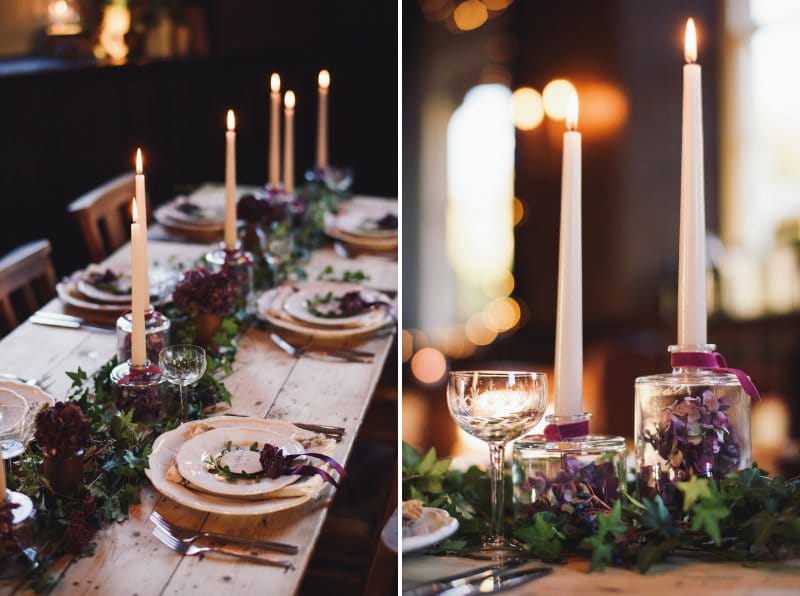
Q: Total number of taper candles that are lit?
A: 8